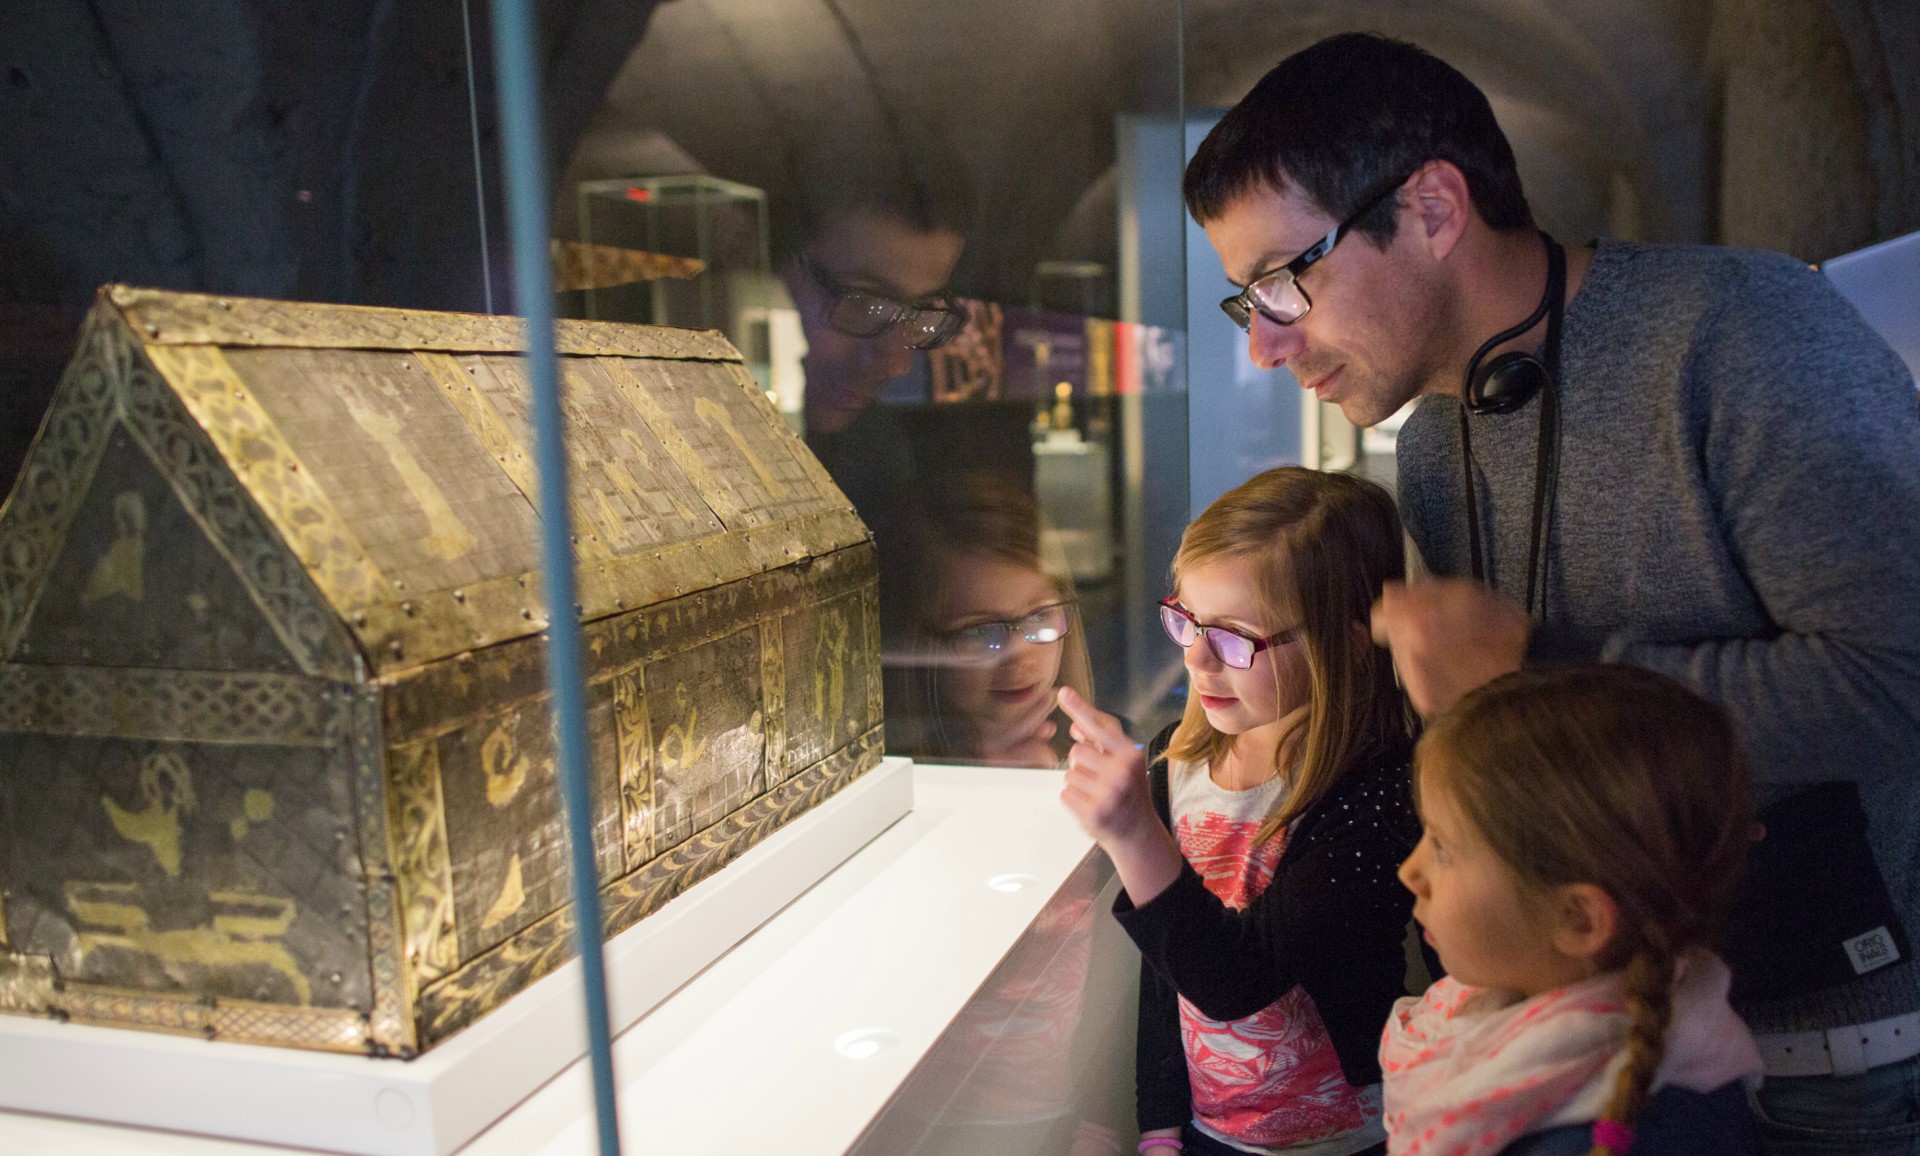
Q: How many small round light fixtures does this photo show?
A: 2